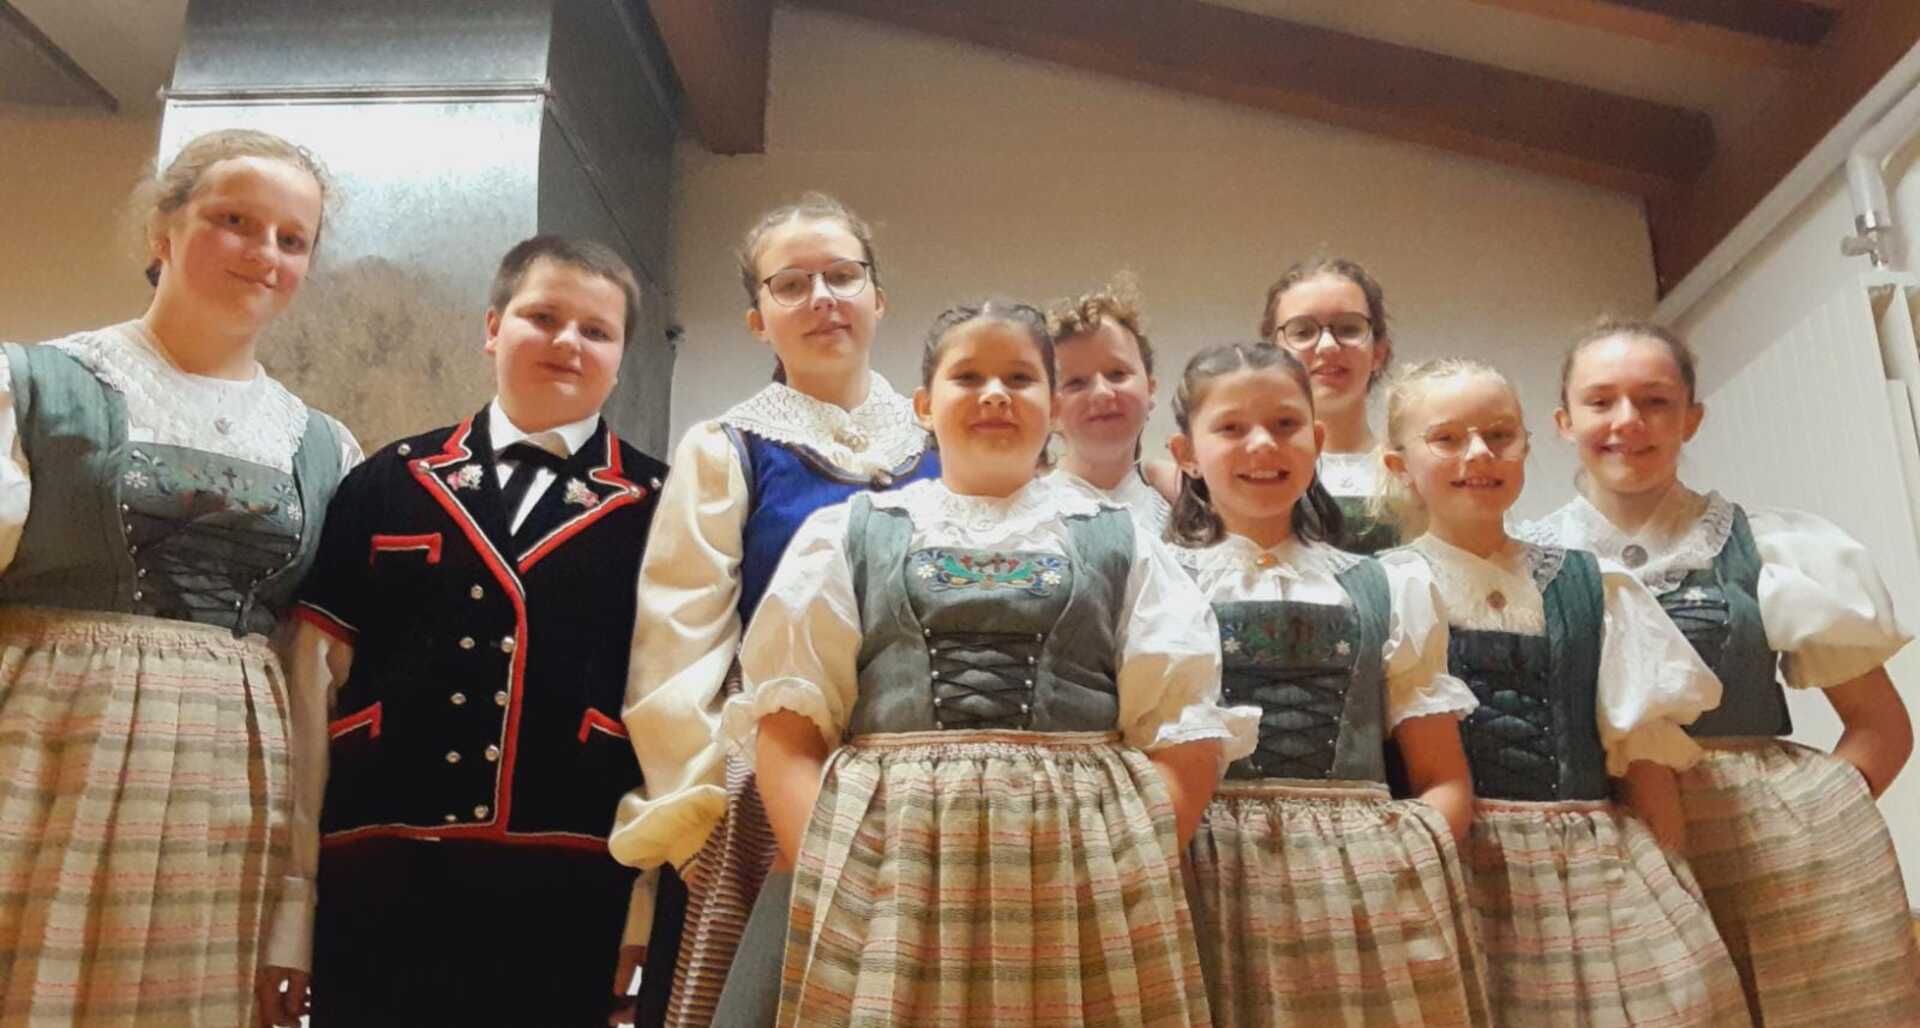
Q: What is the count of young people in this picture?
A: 9